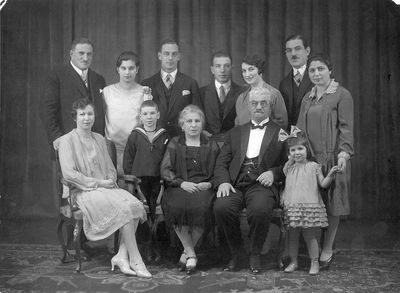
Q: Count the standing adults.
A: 7